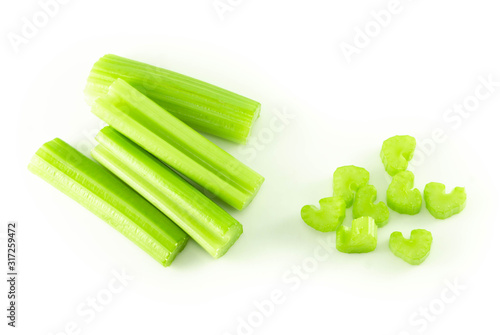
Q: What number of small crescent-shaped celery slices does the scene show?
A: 8